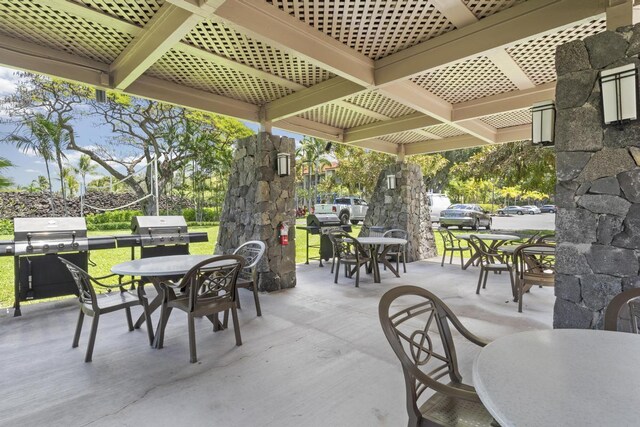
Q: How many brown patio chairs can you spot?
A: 13